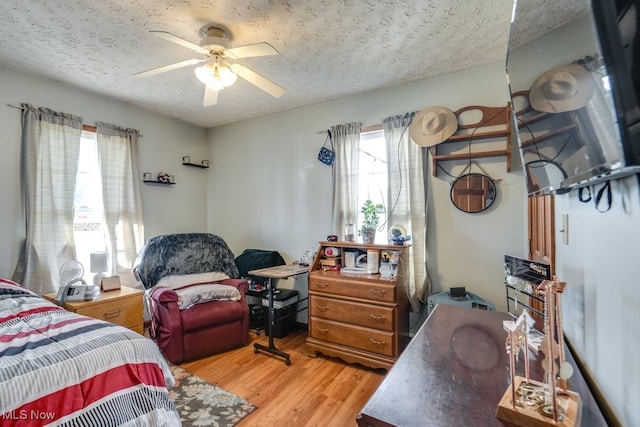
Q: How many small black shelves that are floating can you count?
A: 2